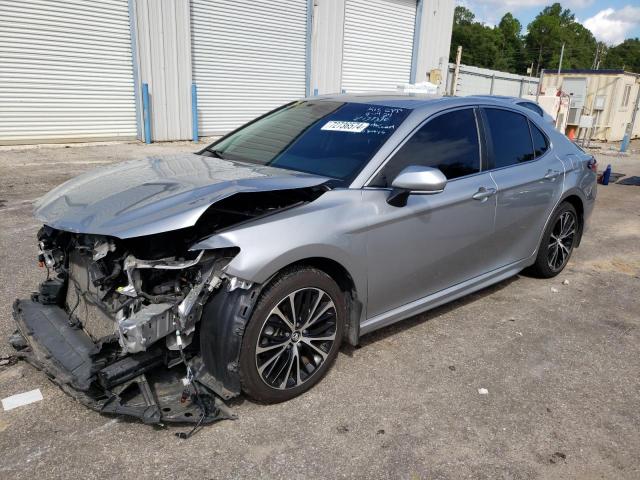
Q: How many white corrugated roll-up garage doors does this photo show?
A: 3